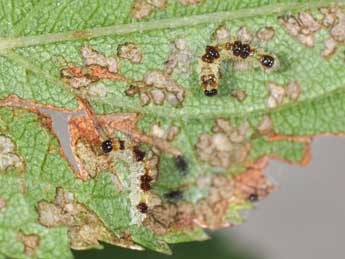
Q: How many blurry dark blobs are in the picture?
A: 2